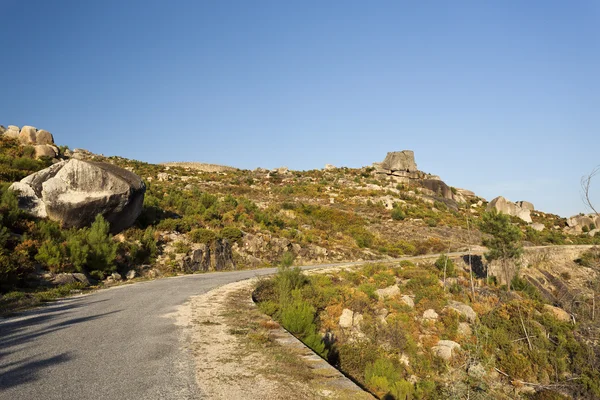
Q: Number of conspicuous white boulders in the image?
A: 1